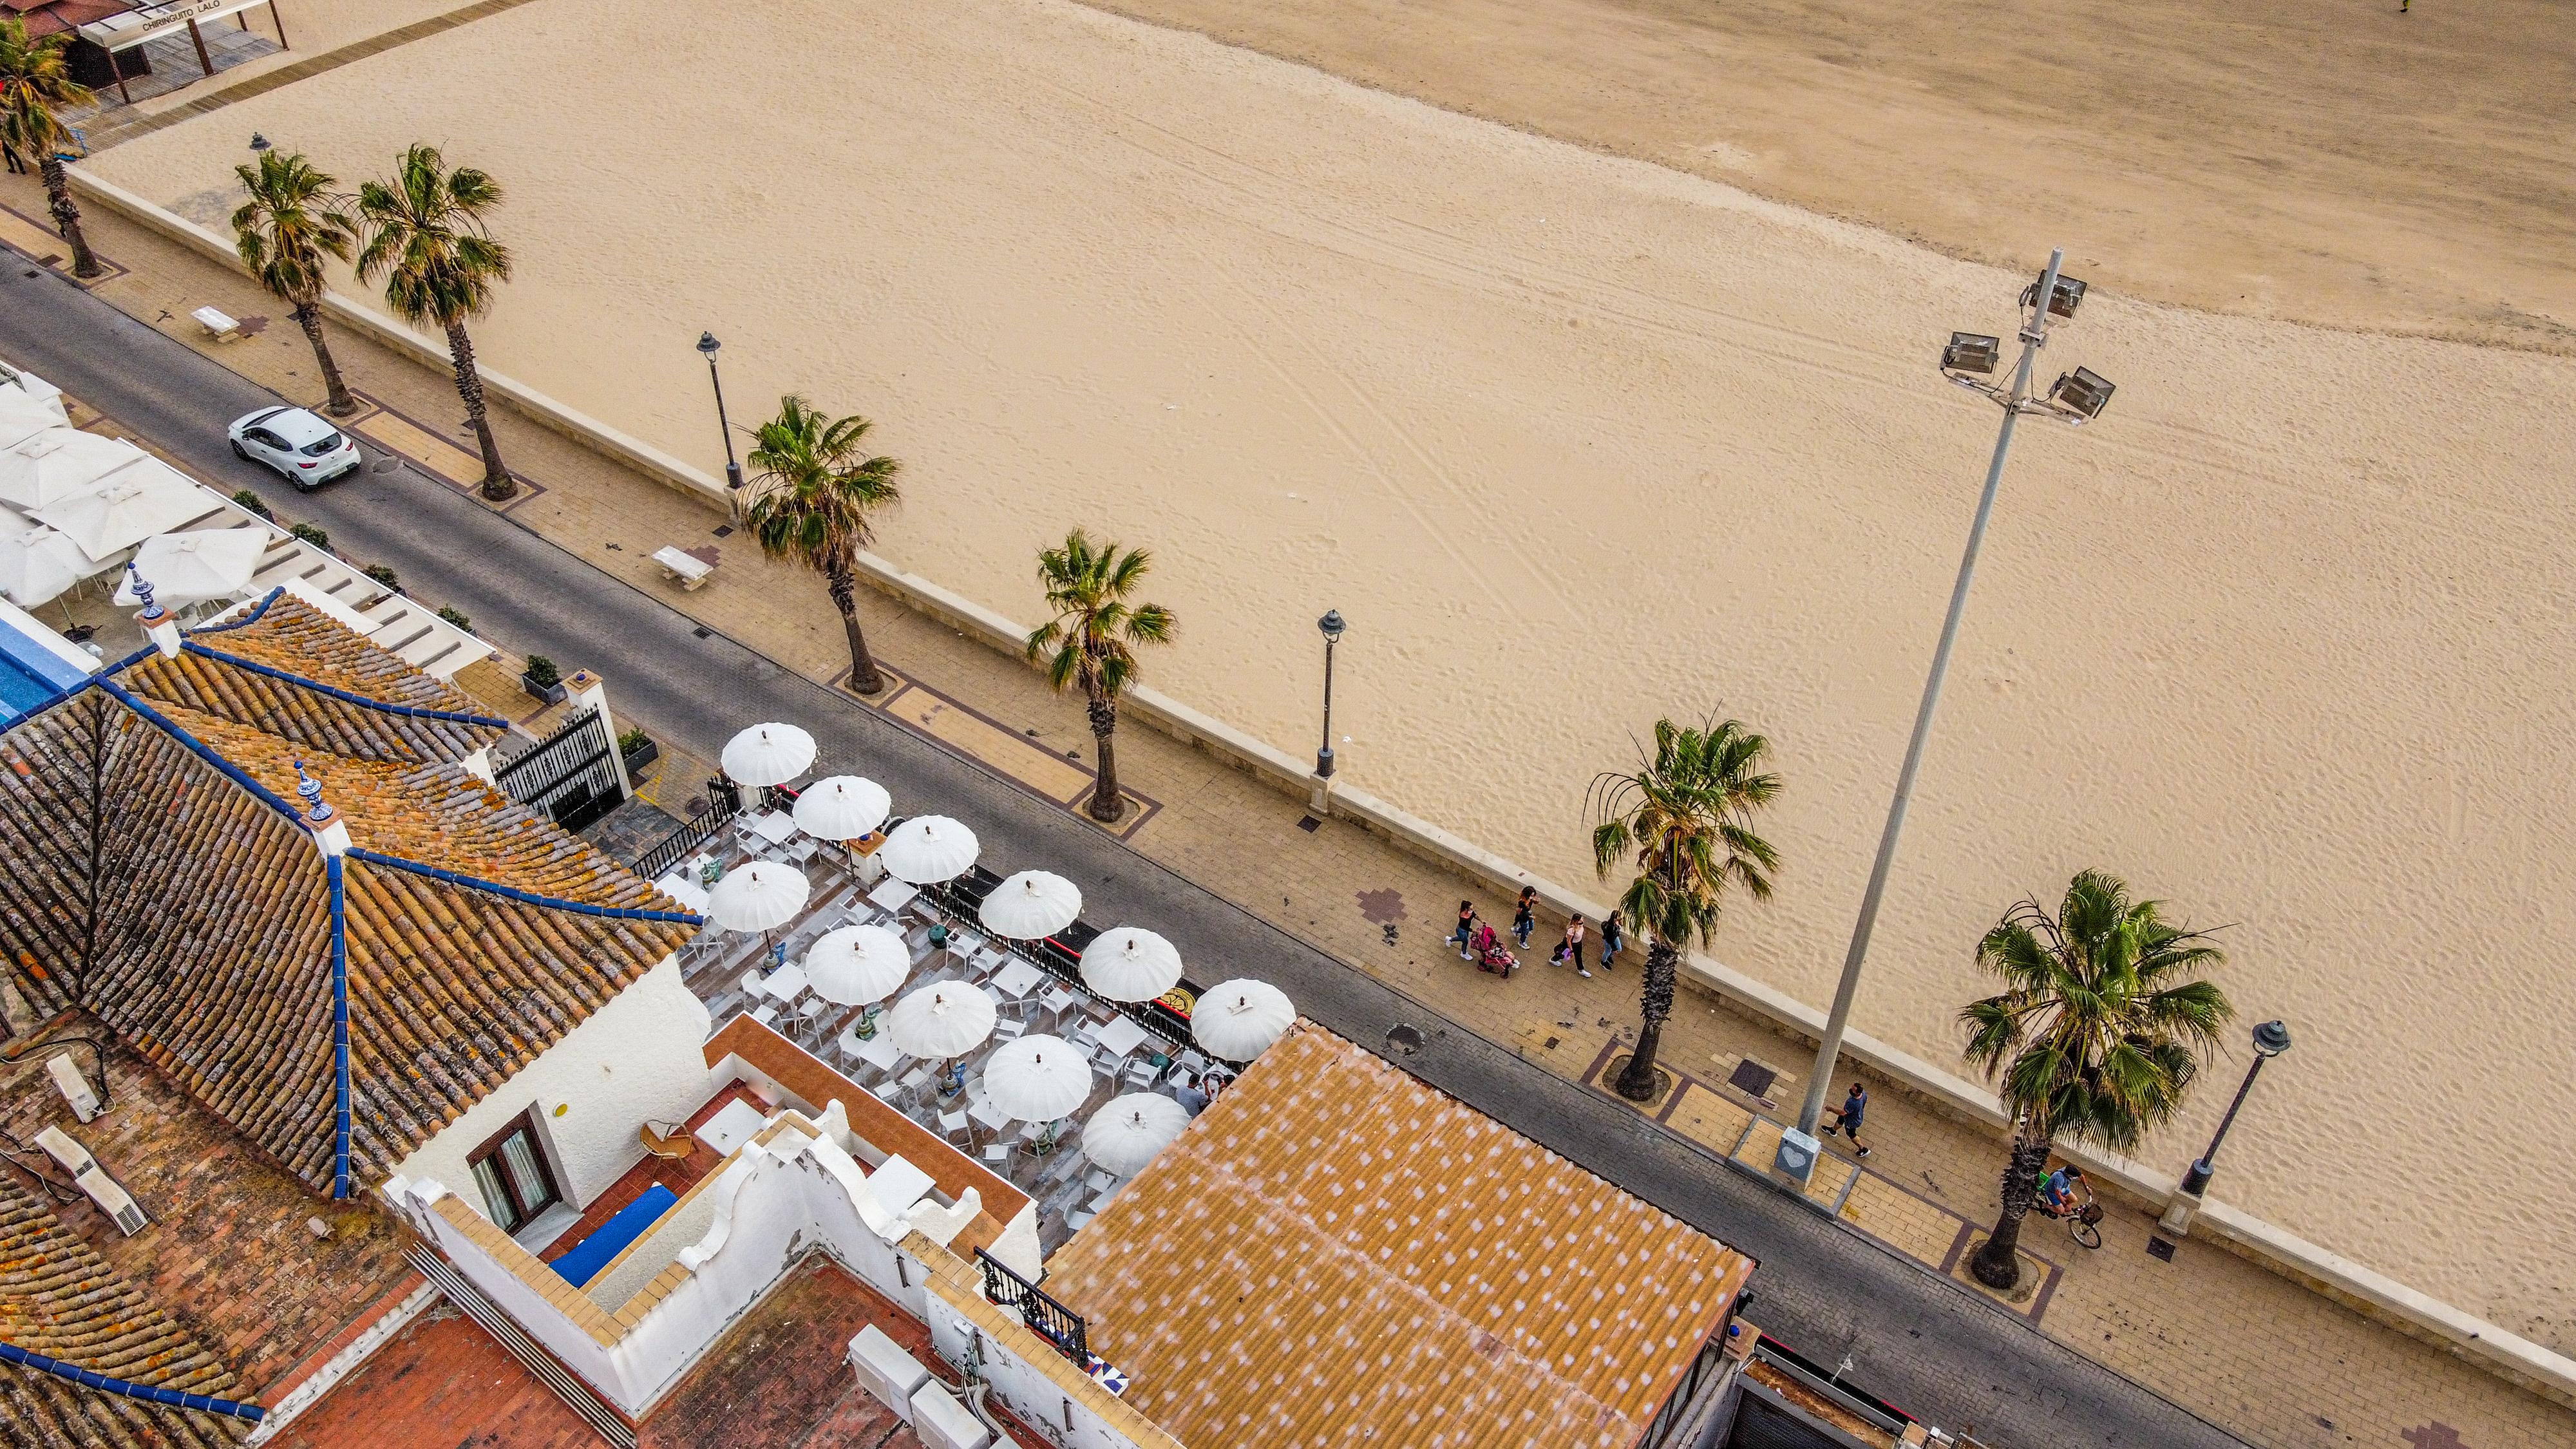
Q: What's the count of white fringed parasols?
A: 11